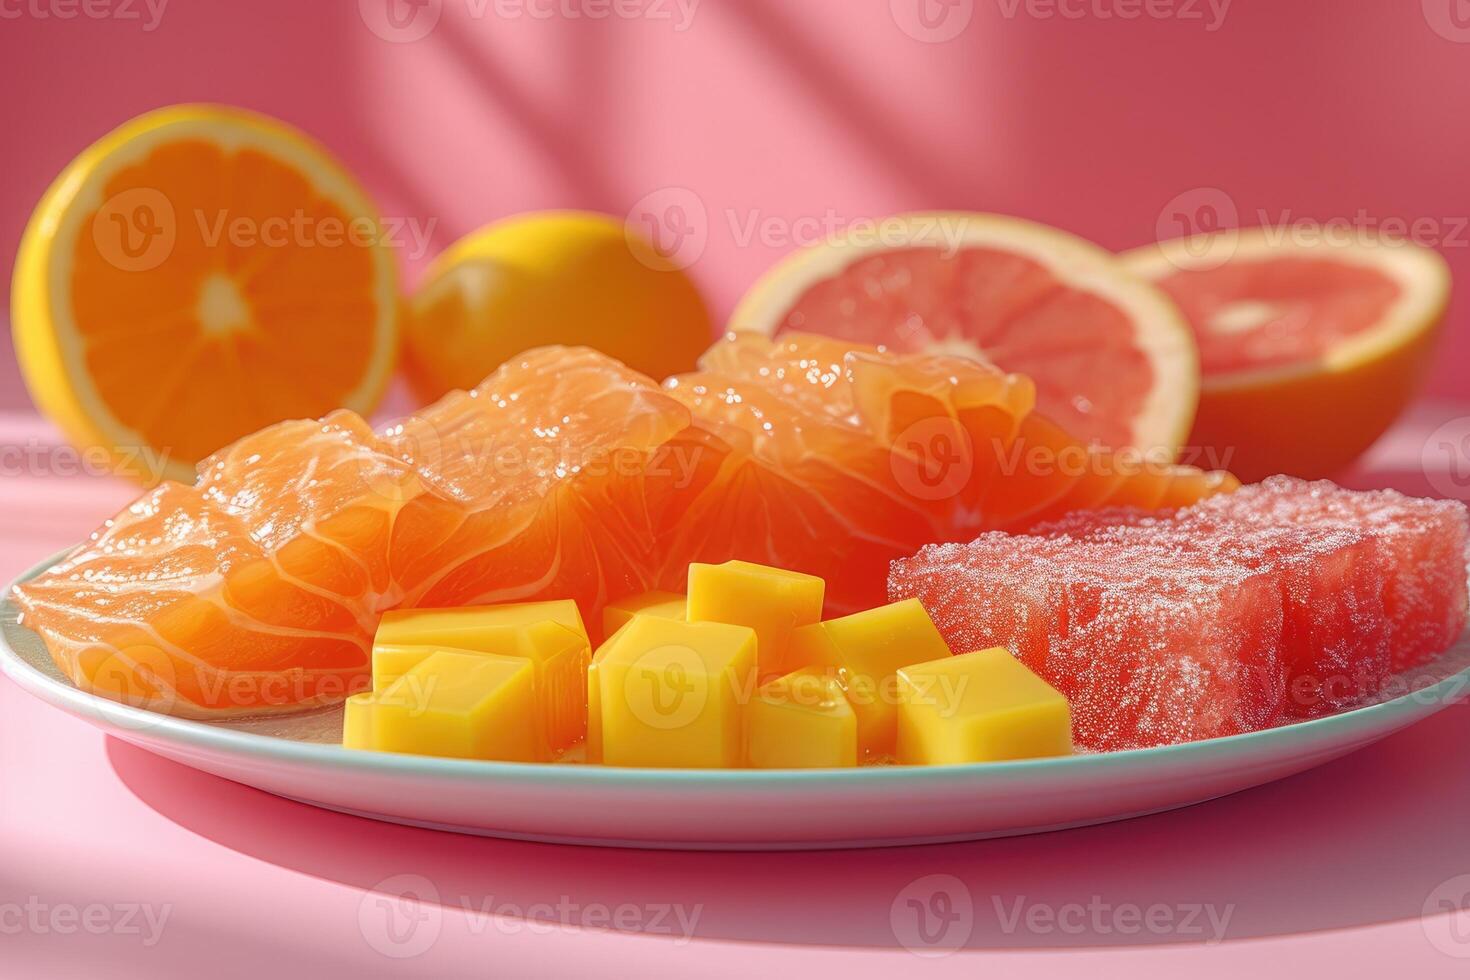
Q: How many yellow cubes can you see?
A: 8